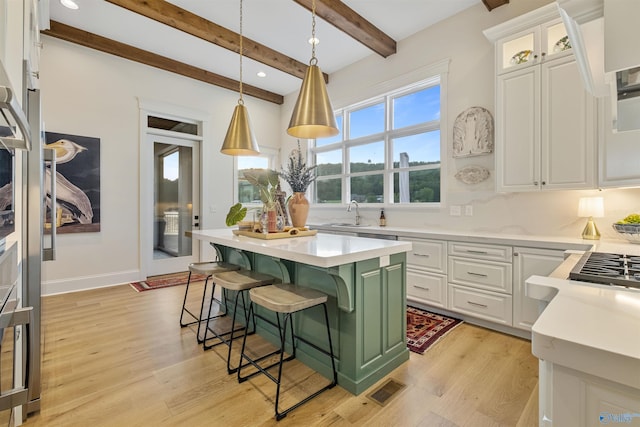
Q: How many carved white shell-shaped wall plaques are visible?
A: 2